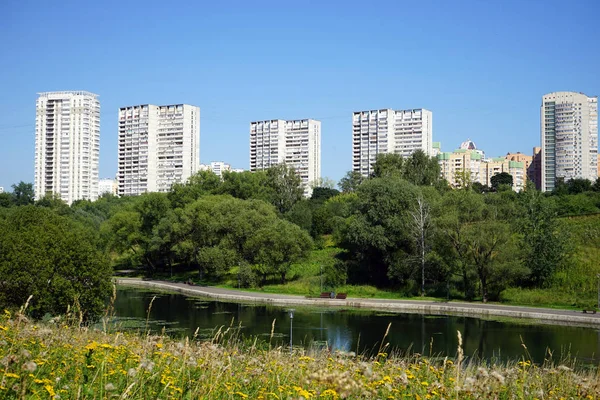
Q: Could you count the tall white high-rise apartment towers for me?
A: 5